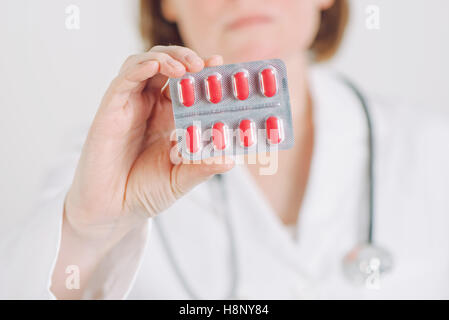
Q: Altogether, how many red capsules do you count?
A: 8